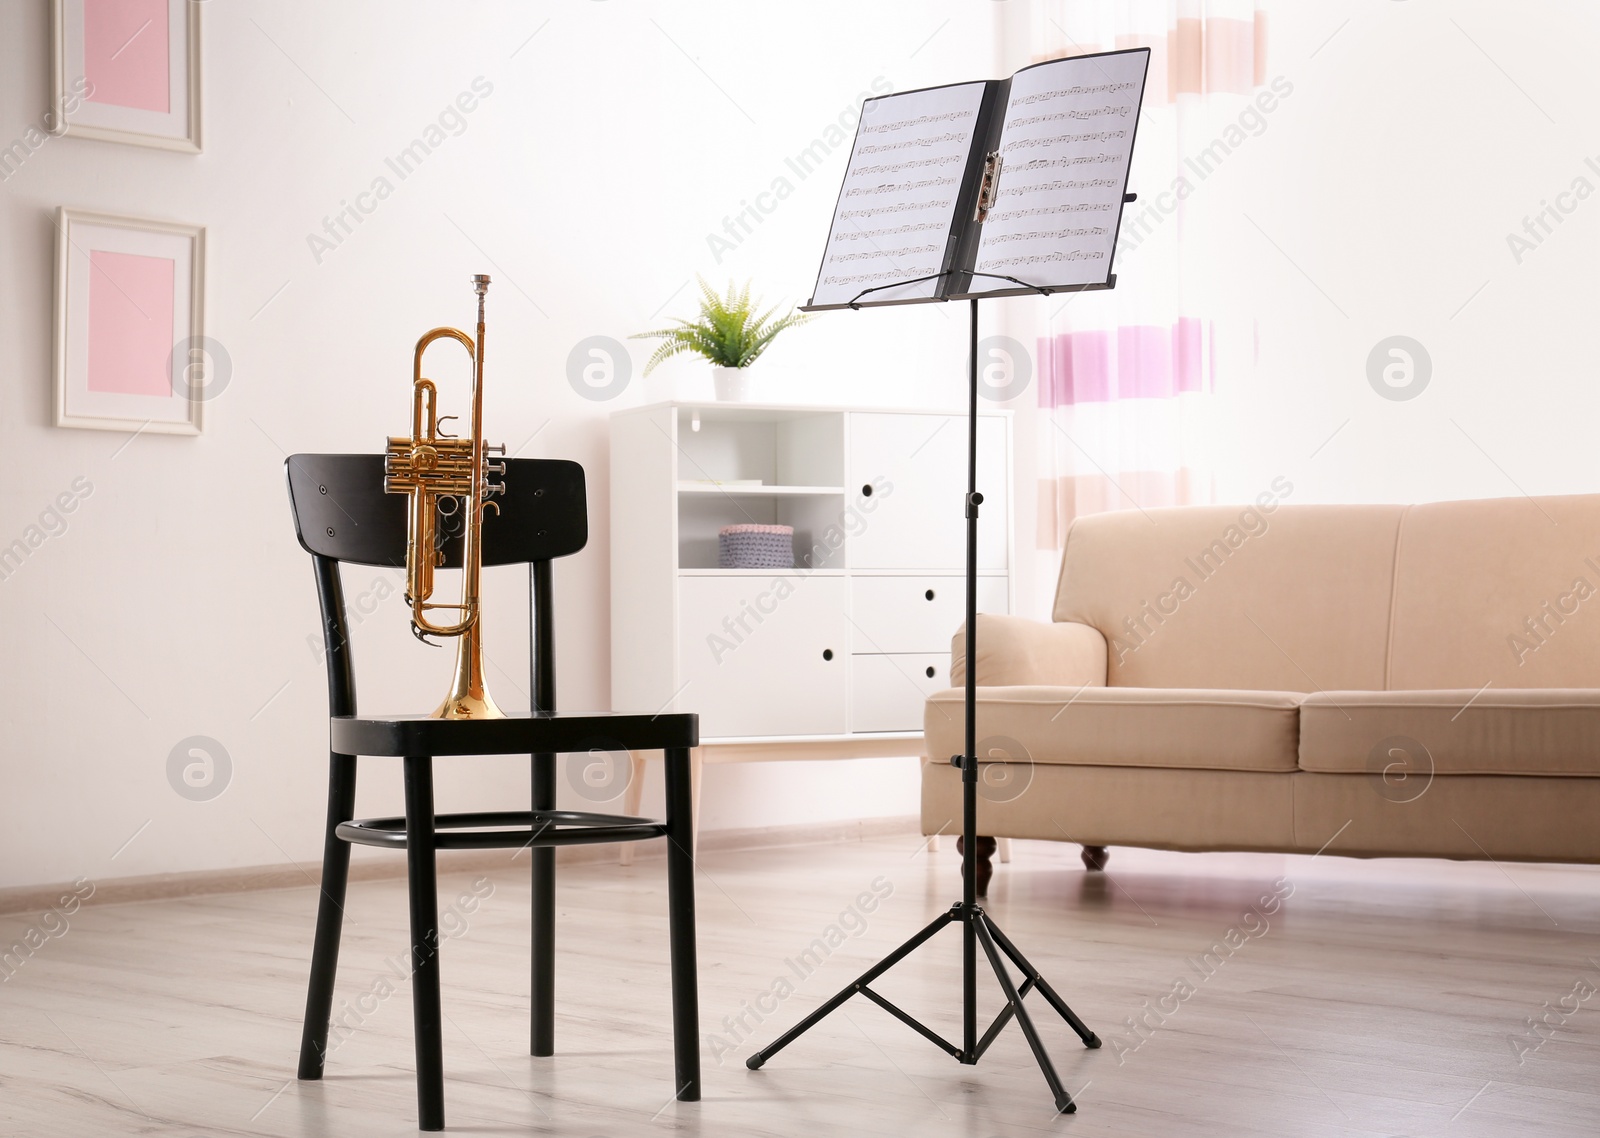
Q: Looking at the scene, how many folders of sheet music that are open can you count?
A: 1